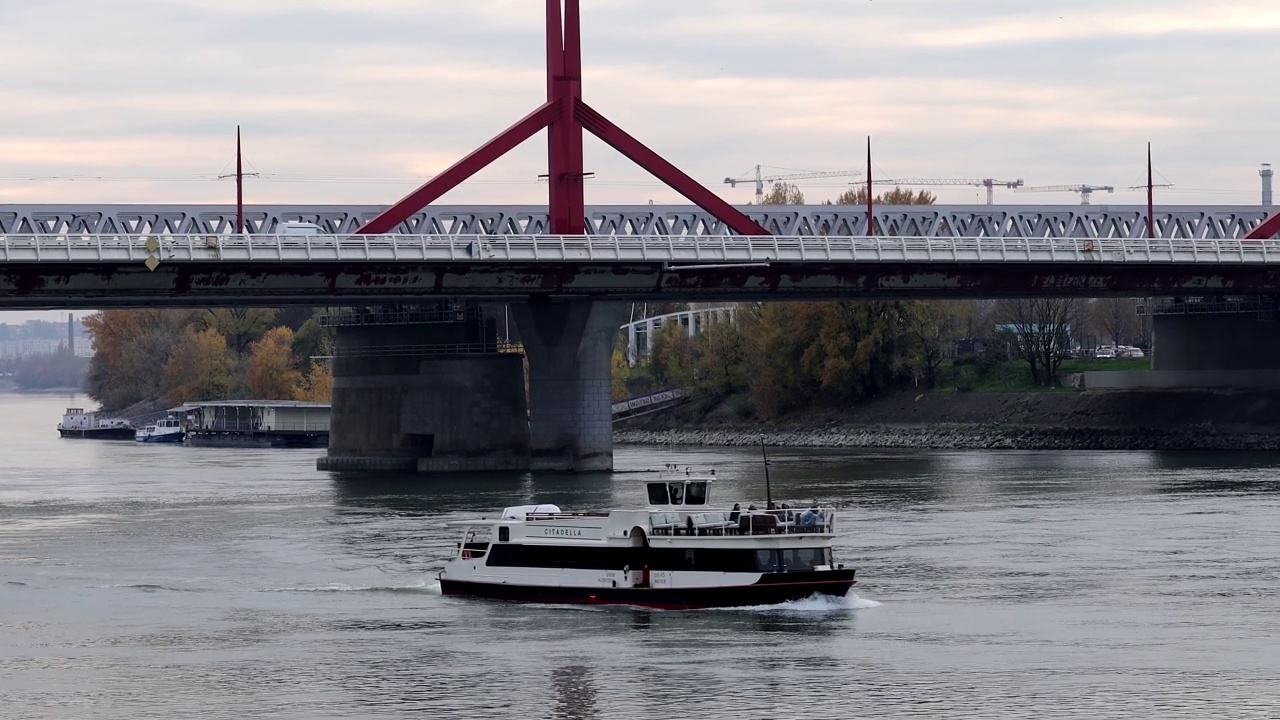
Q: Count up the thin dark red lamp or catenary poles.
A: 3